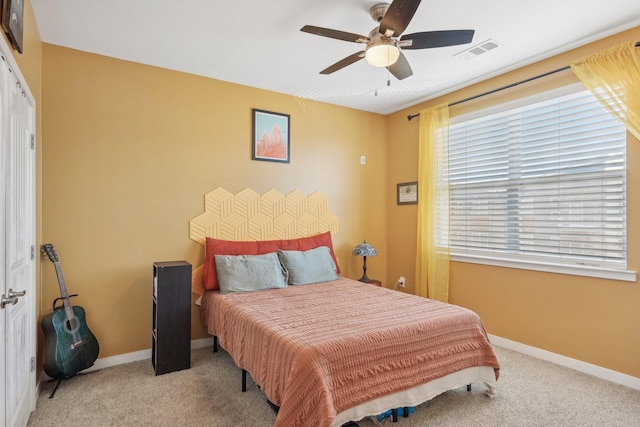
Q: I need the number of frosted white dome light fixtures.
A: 1